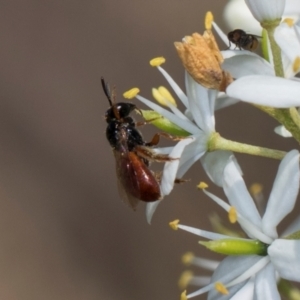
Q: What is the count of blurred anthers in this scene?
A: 3